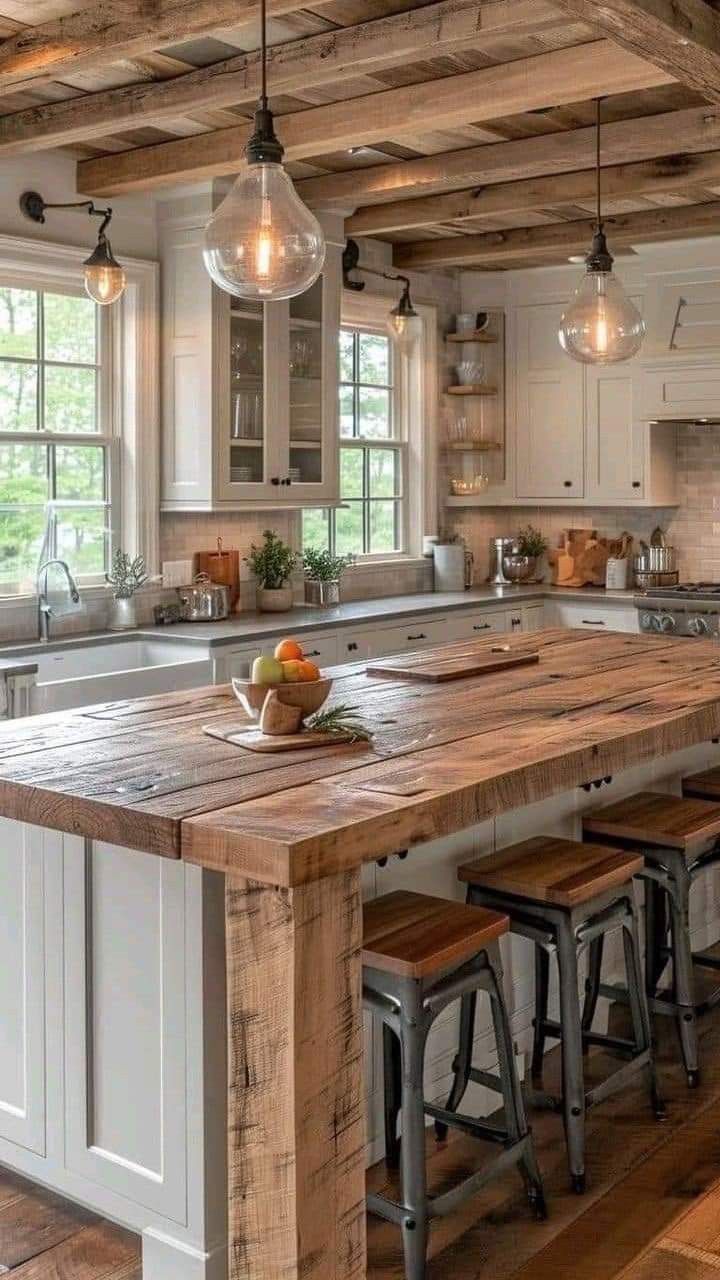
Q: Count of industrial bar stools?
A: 4